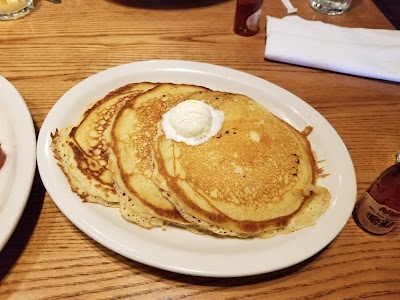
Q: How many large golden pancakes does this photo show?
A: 3